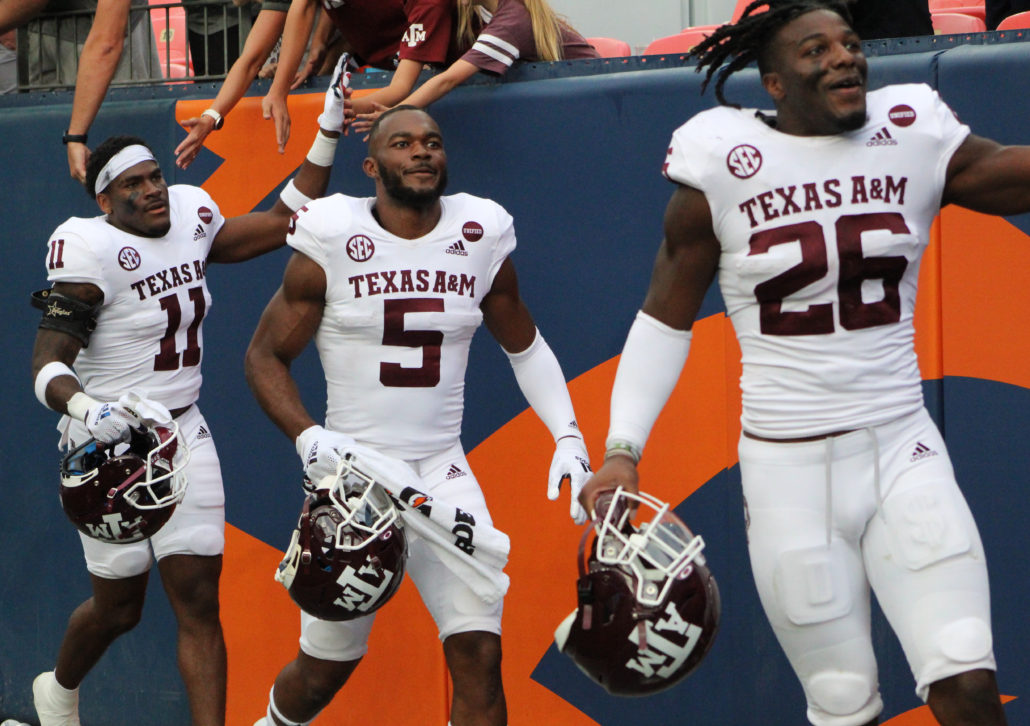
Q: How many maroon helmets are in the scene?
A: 3